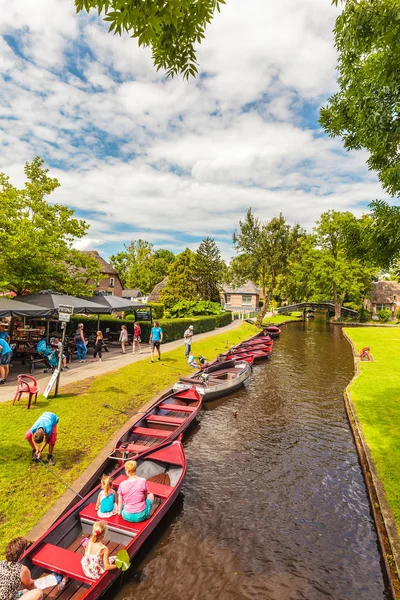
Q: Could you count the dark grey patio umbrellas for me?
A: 3